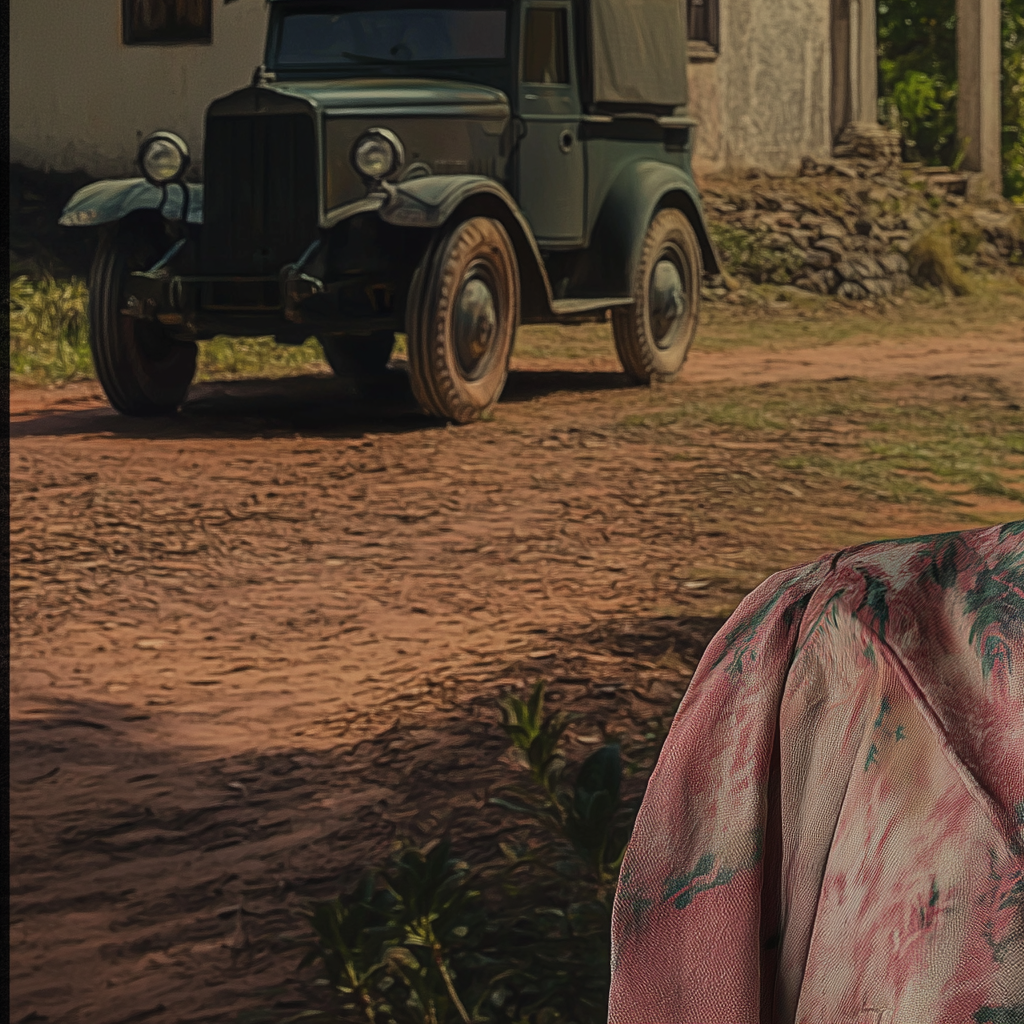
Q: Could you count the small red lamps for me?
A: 0